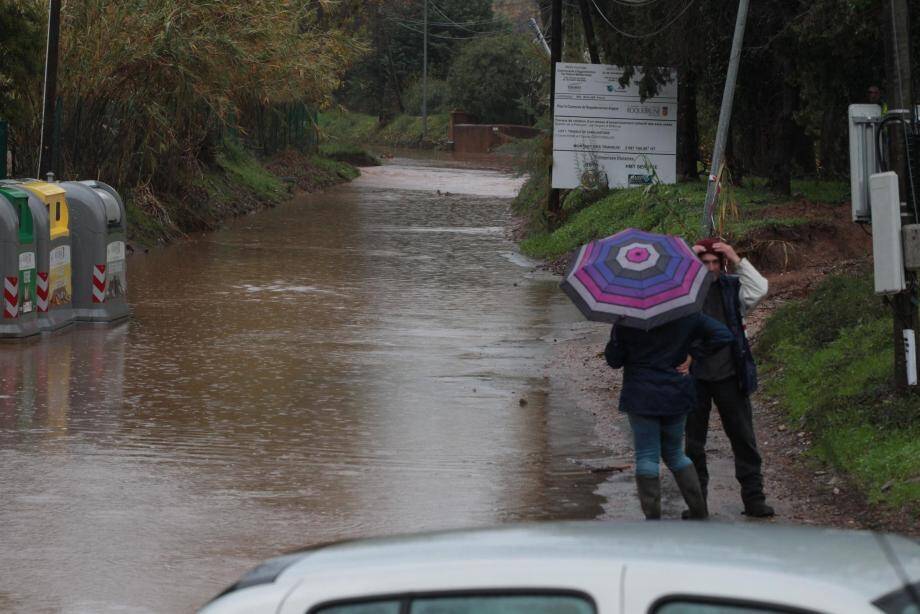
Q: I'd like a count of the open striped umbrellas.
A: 1